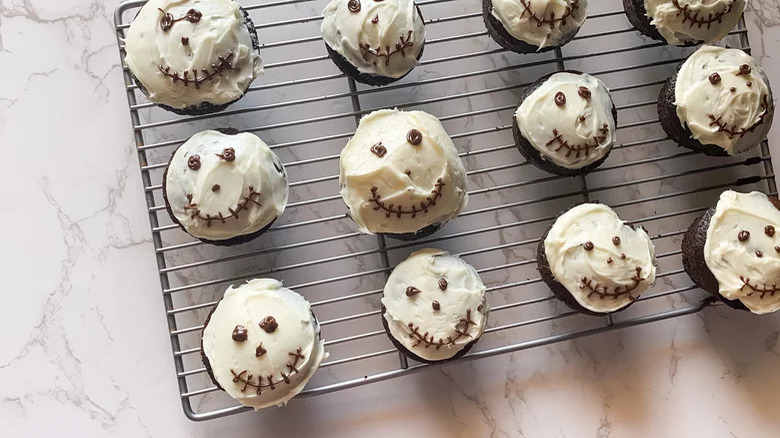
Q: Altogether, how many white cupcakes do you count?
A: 12